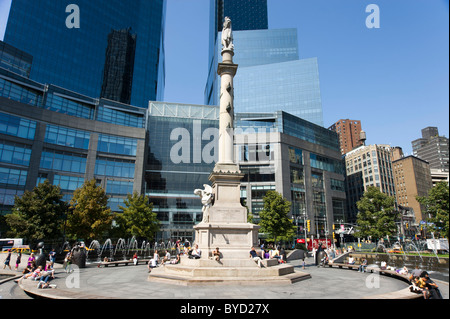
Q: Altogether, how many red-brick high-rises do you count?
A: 1